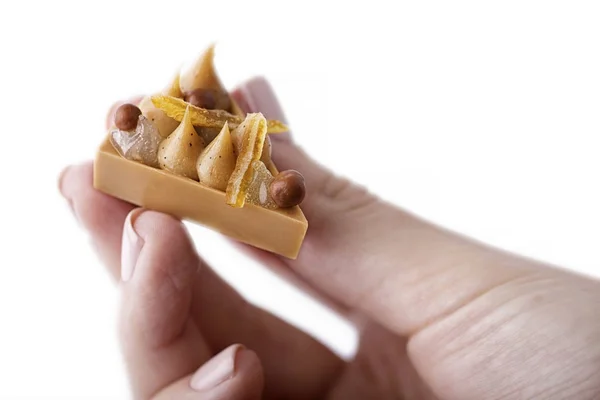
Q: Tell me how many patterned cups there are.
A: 0